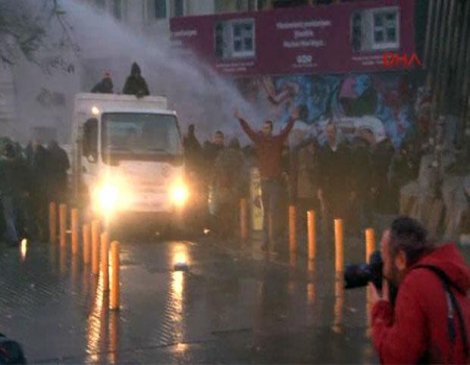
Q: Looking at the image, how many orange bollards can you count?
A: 12